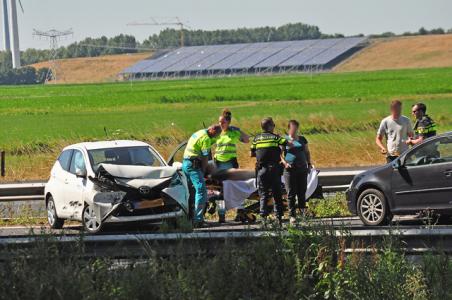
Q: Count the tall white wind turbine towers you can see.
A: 2